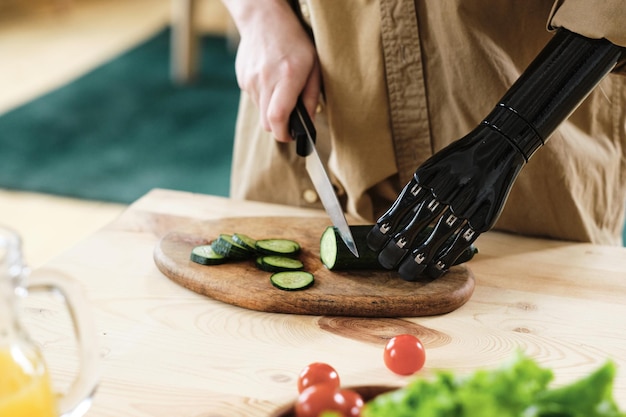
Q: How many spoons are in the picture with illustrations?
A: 0